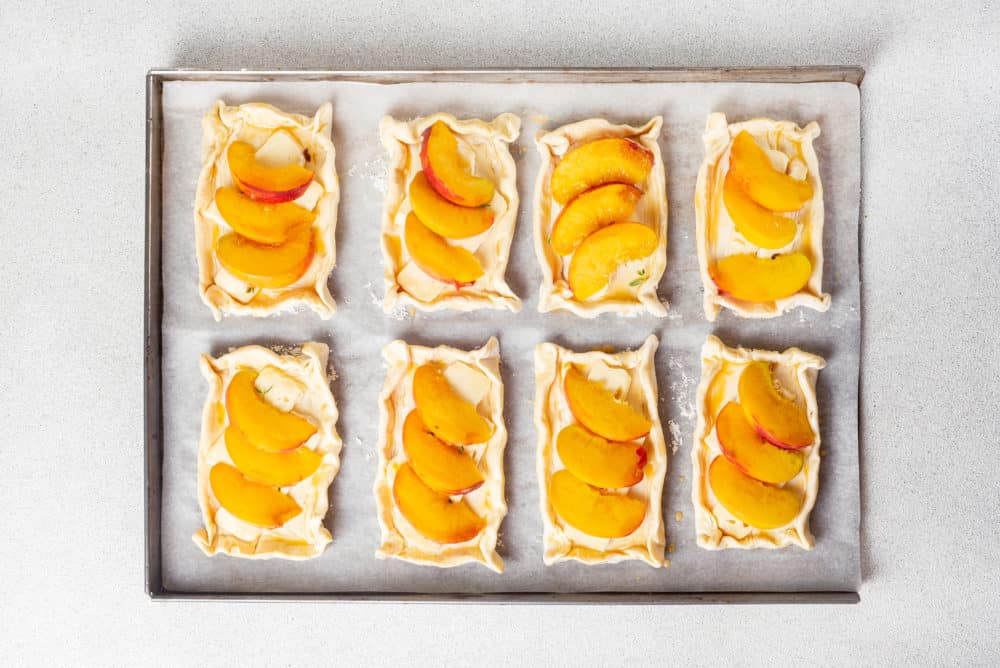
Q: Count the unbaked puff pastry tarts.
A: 8